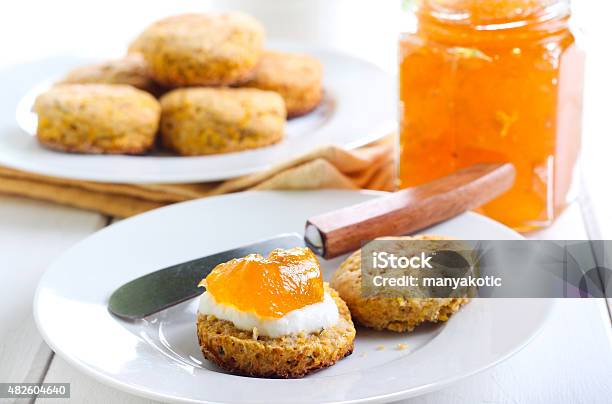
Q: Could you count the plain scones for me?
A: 6